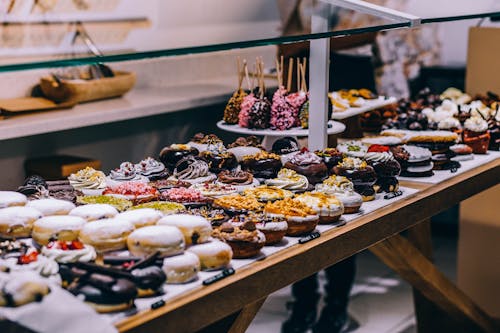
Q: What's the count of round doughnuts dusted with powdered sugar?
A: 11